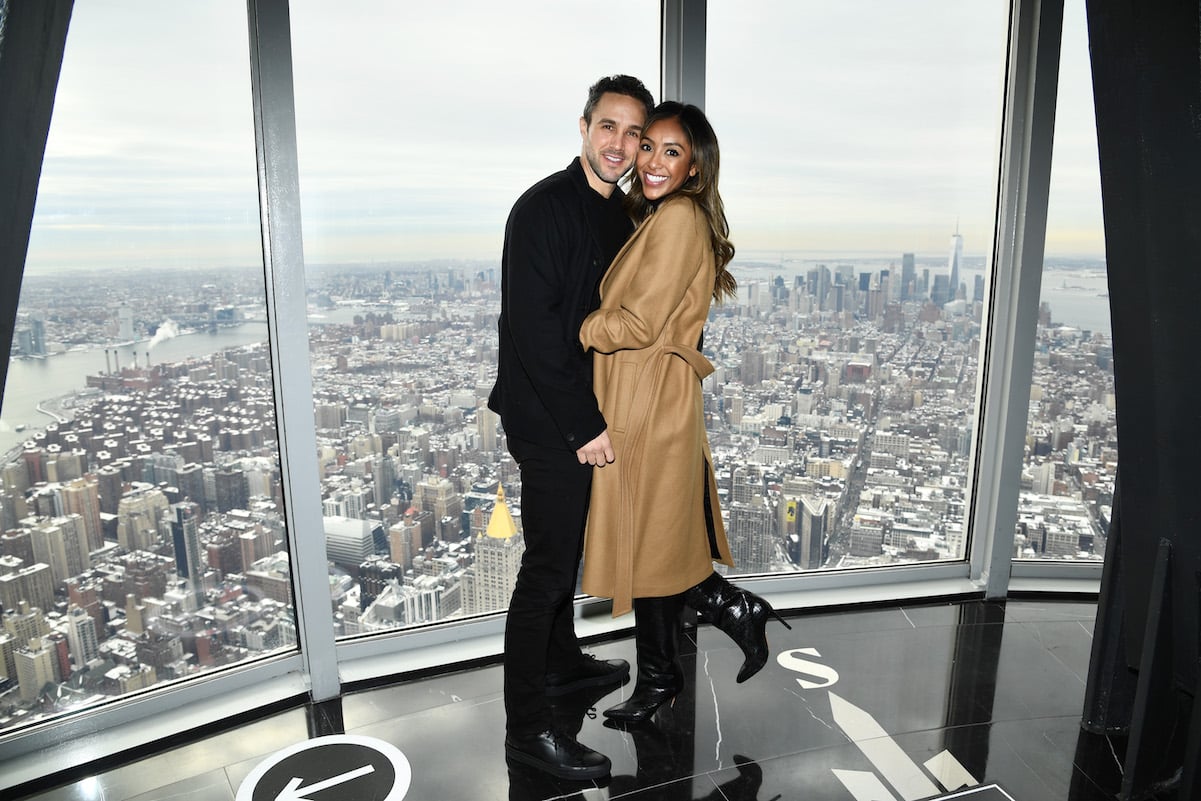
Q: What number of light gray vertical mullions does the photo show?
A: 3